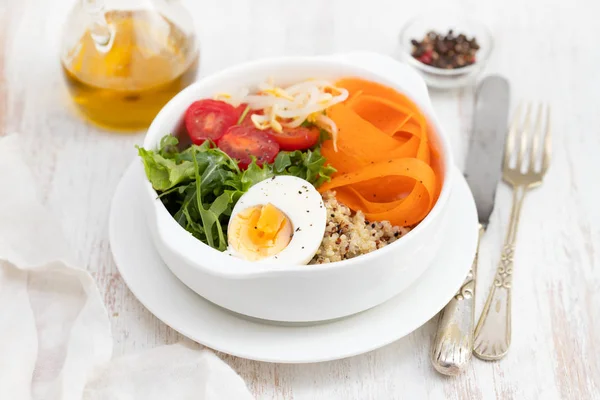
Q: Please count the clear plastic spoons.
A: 0